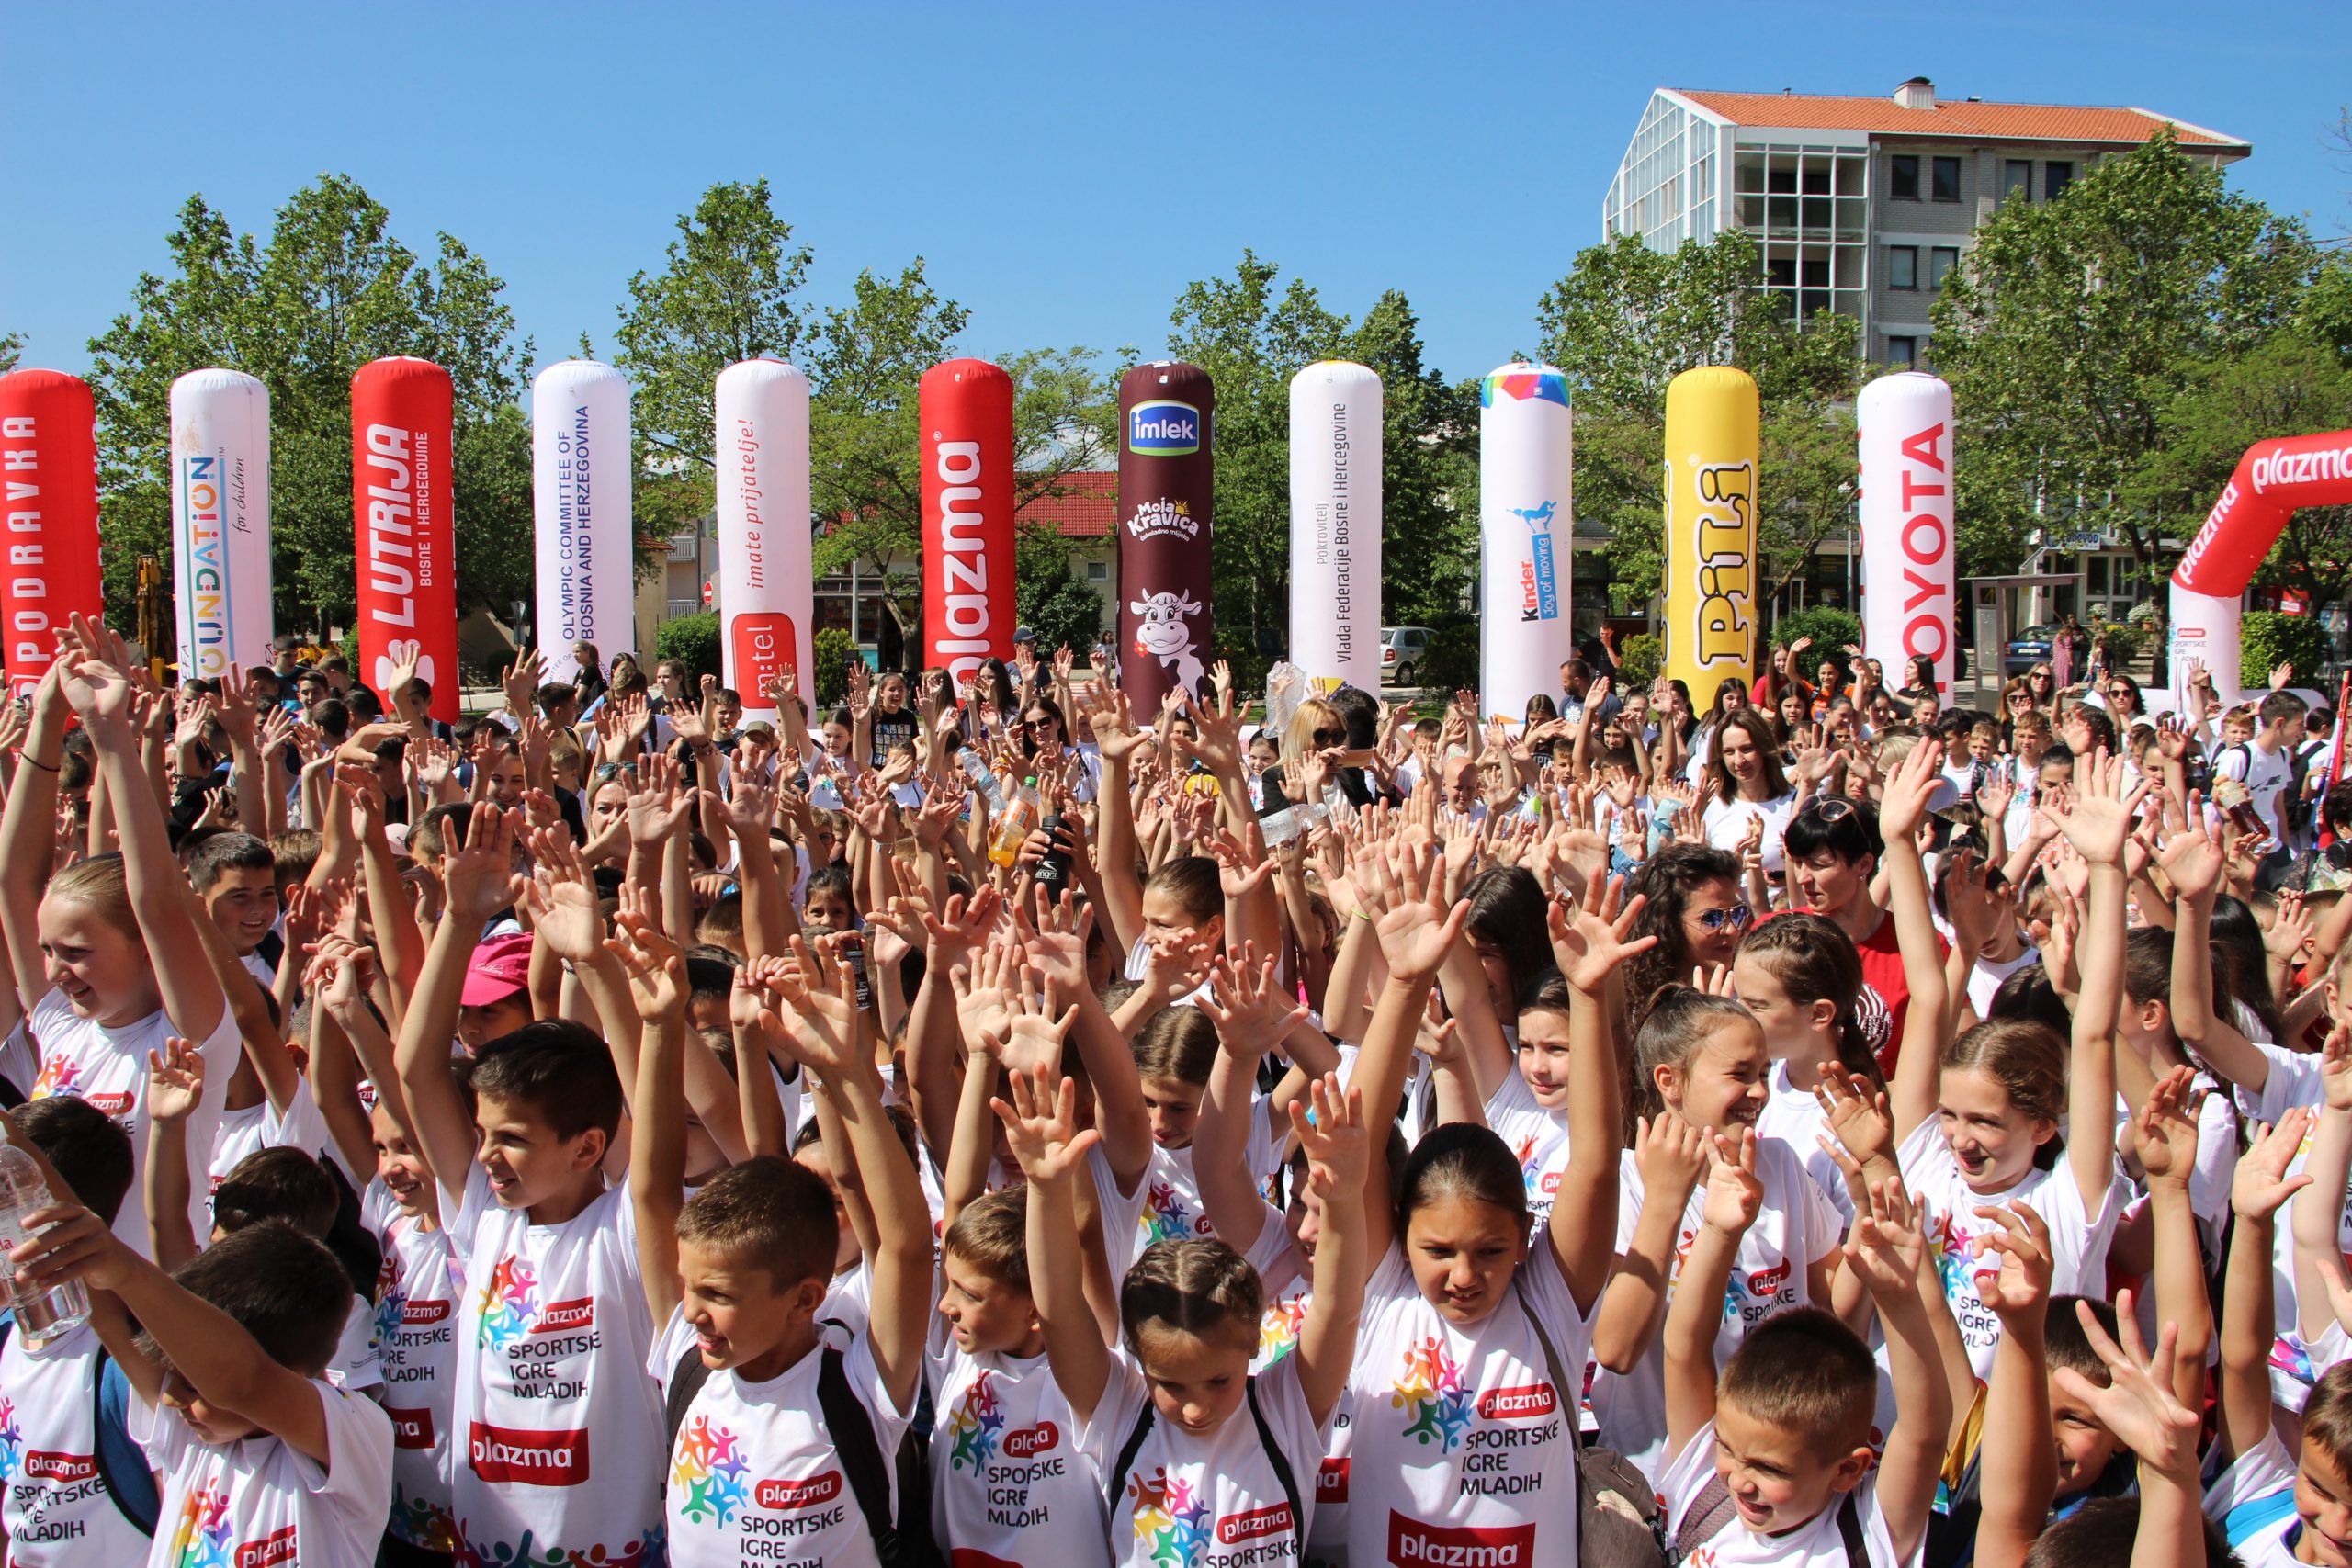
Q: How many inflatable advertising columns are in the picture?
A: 11